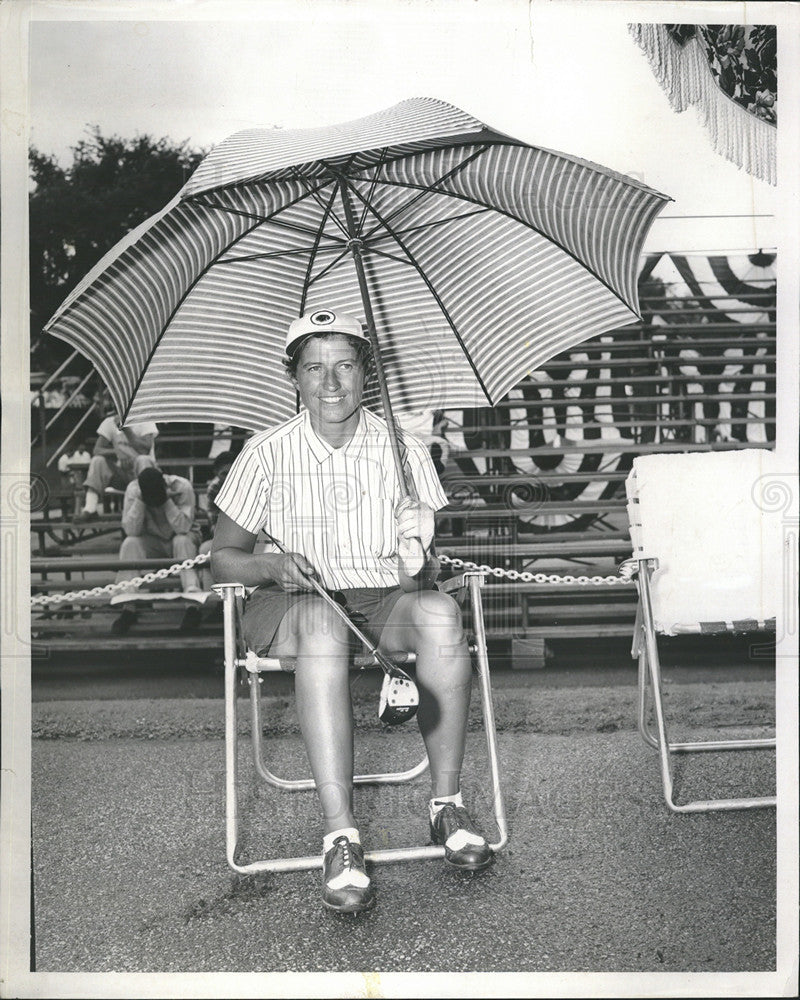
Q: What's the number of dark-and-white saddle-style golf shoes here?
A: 2